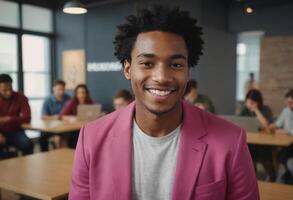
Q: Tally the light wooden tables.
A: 4